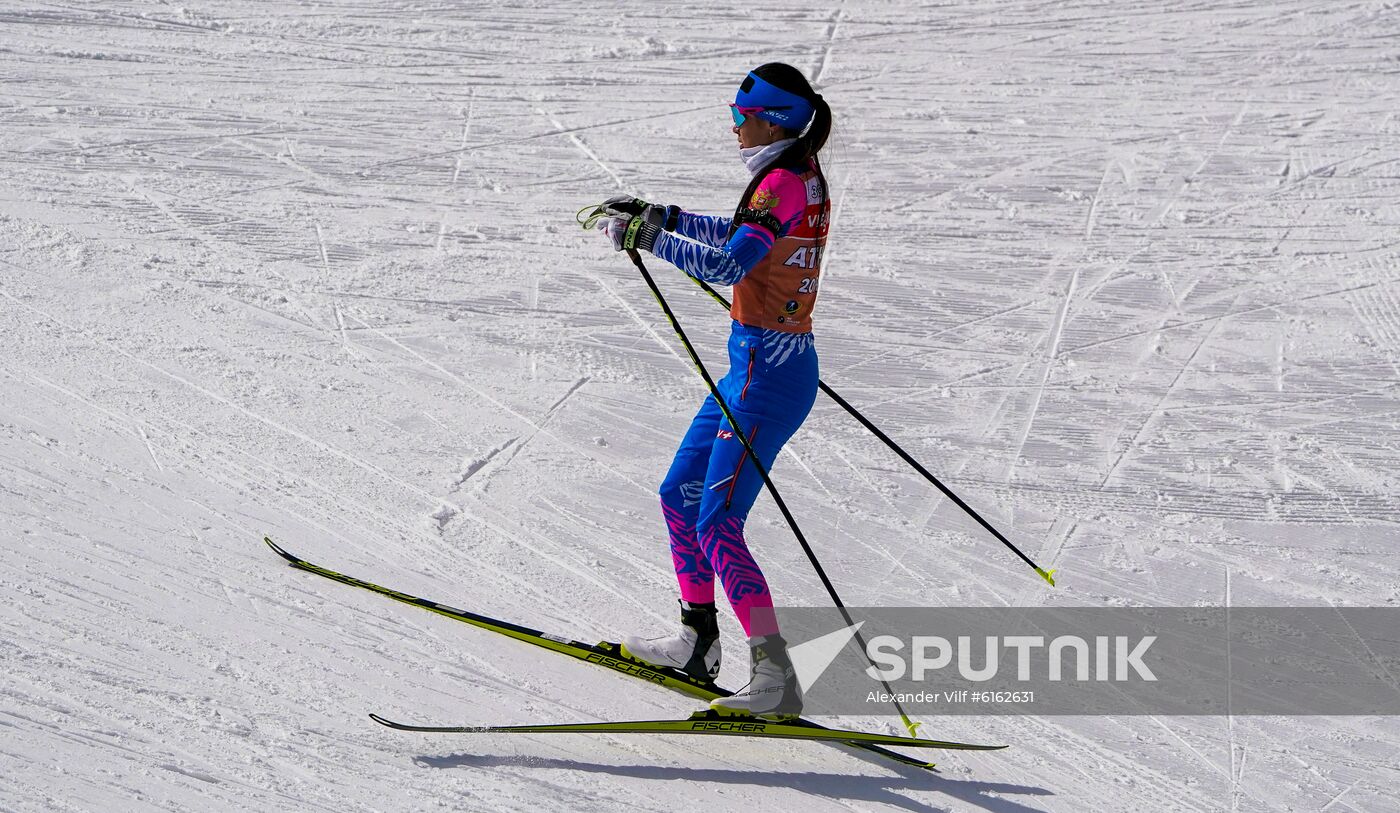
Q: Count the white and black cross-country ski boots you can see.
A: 2